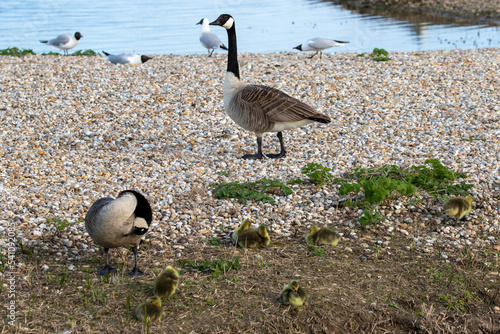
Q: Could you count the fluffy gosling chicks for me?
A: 7